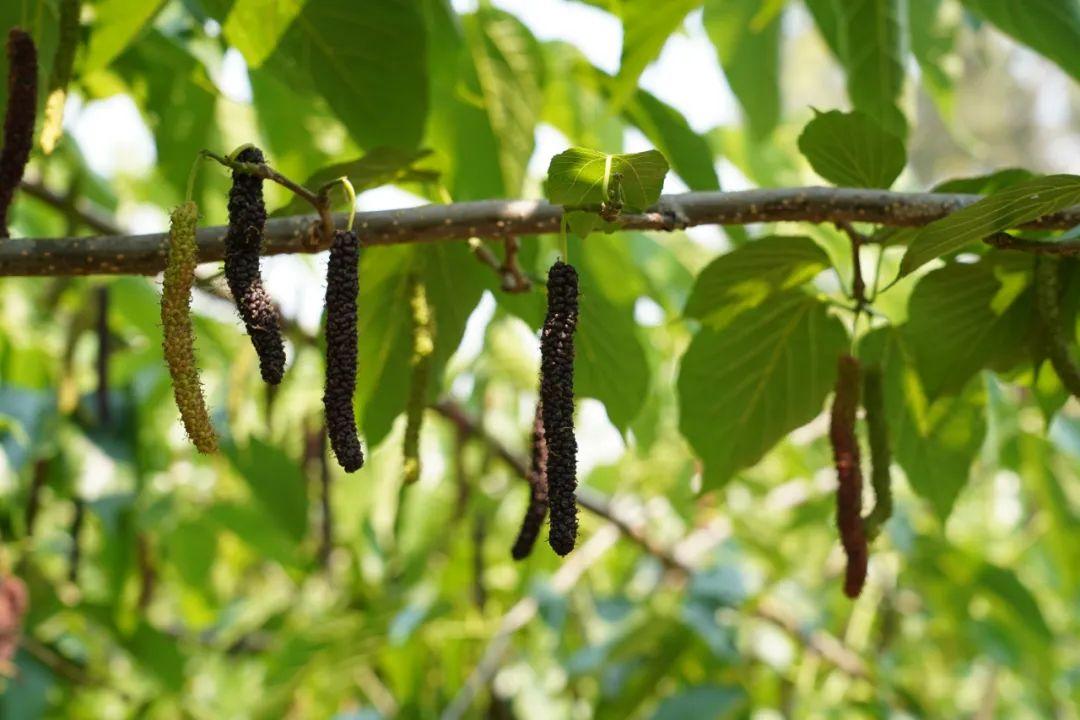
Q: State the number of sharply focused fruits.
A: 4